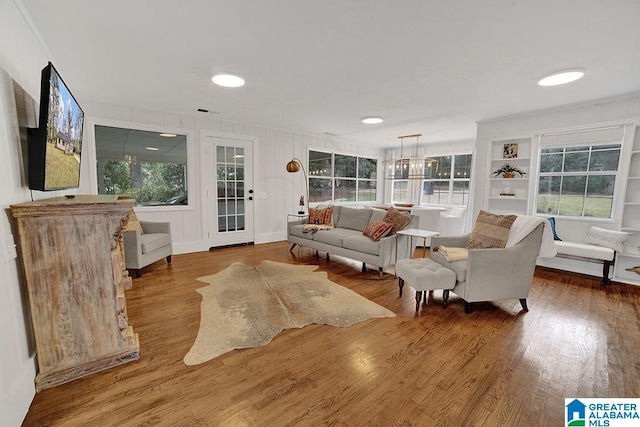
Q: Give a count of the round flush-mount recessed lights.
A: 3